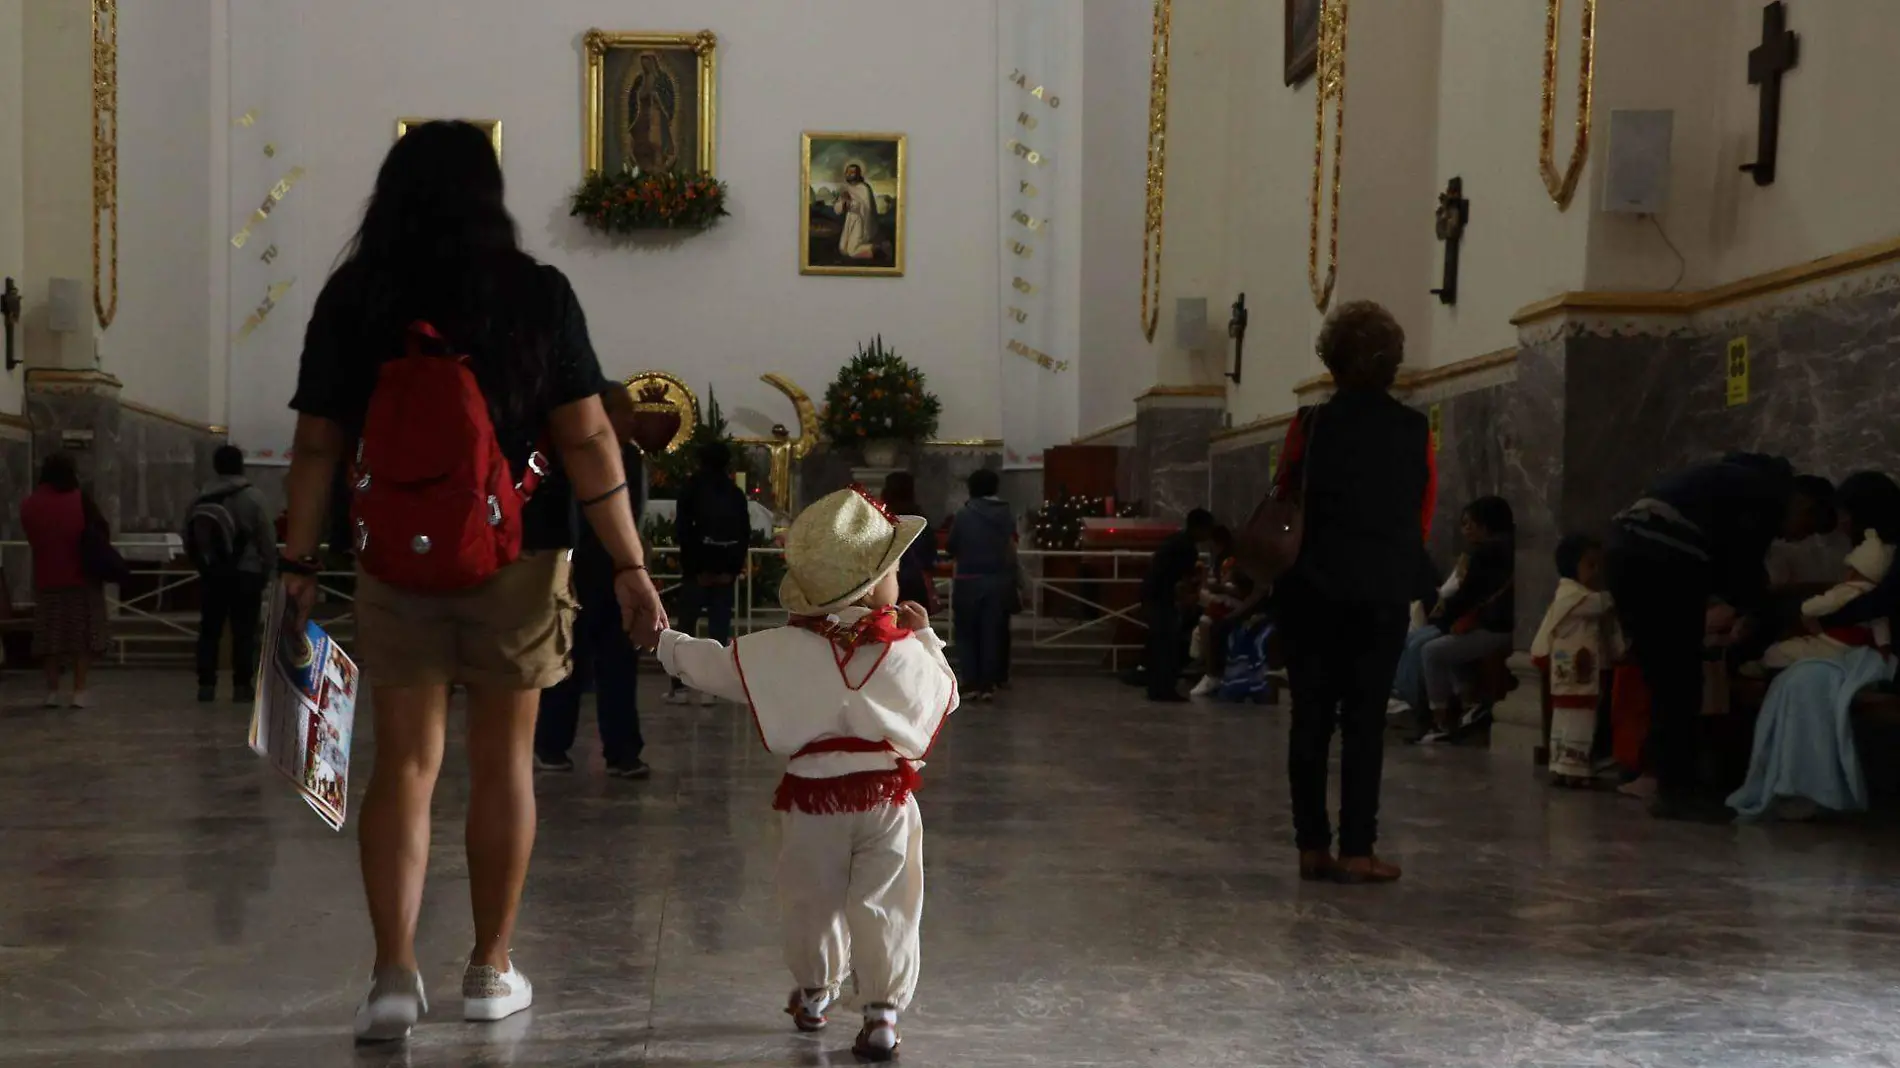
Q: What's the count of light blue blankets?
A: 1